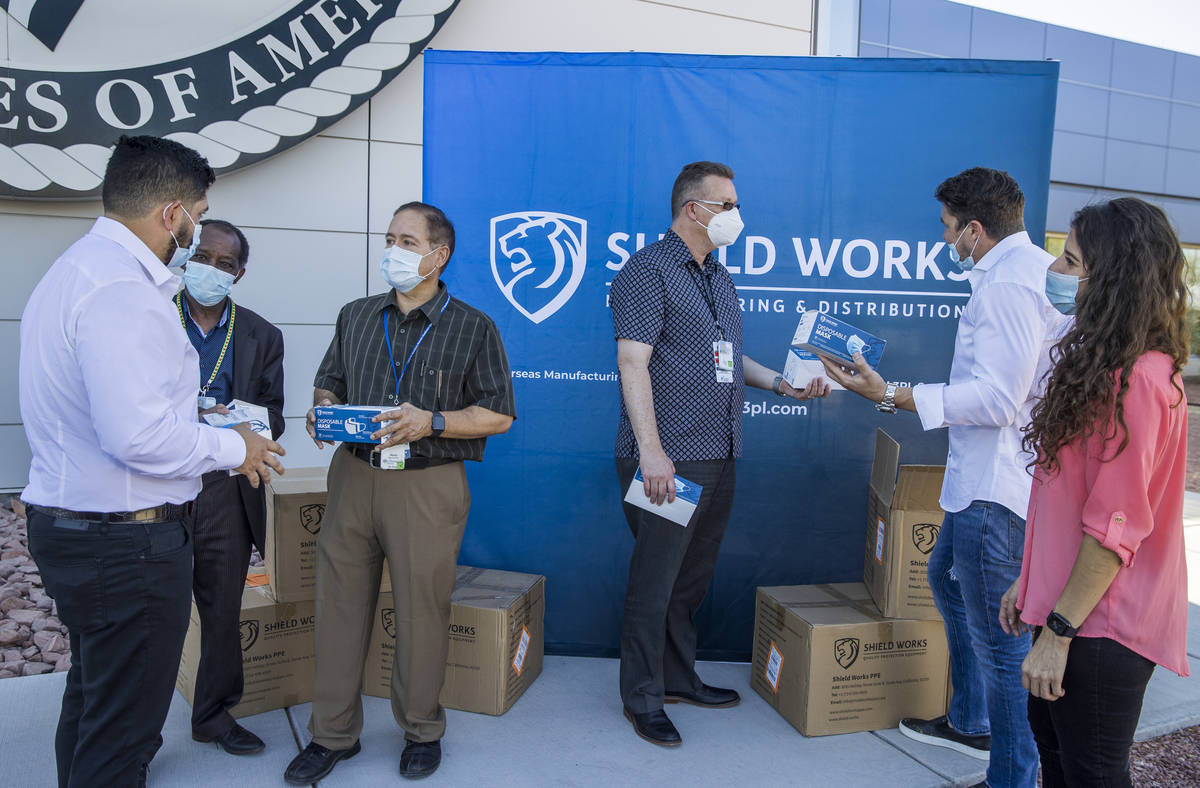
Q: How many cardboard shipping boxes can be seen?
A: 5